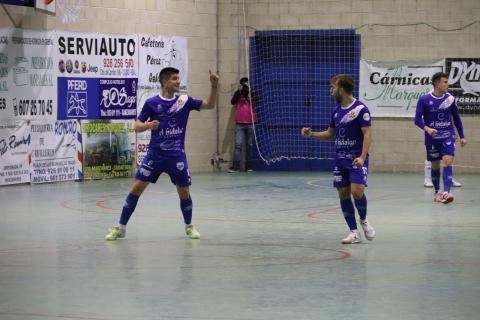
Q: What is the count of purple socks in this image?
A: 6